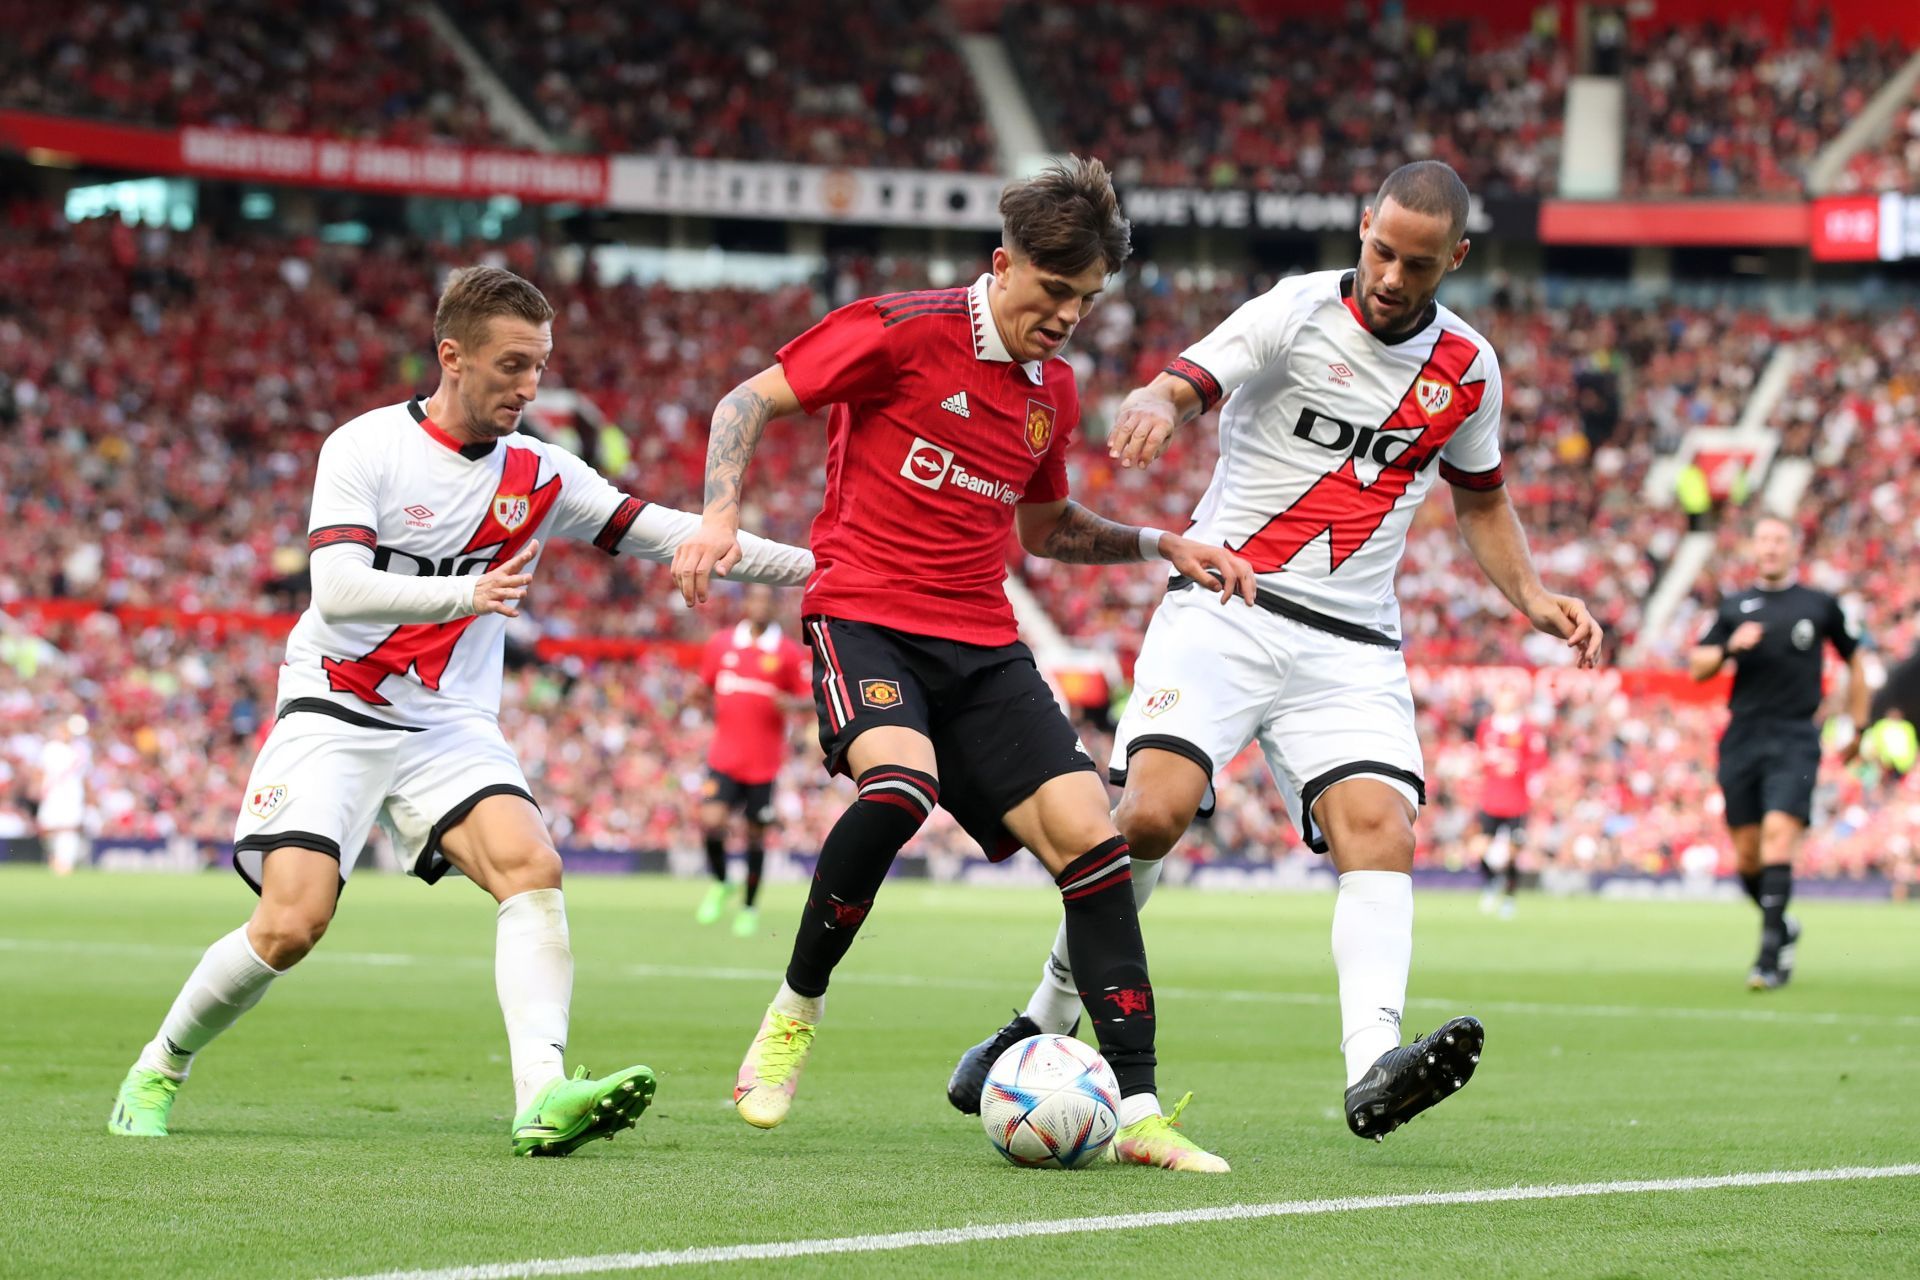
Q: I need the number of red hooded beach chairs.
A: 0